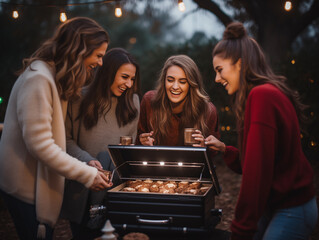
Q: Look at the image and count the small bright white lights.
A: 3